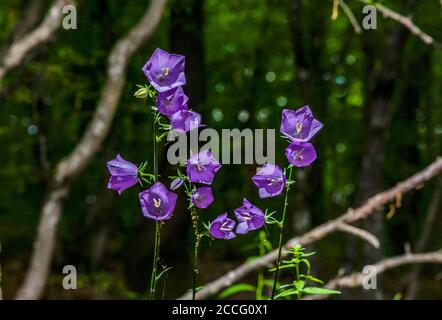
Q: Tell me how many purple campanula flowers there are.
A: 12